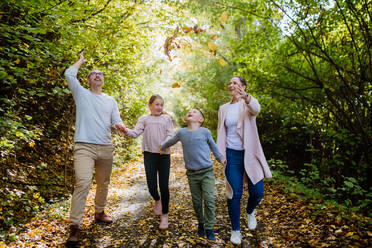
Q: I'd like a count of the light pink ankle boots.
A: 2